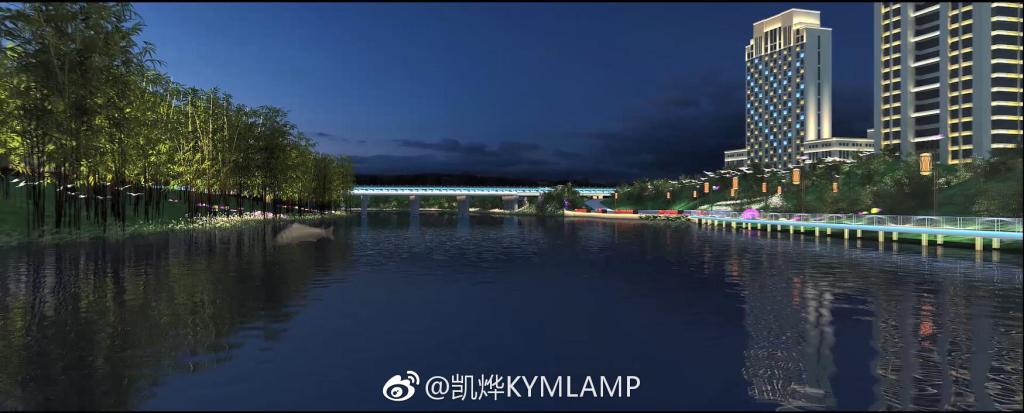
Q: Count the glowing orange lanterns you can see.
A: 11